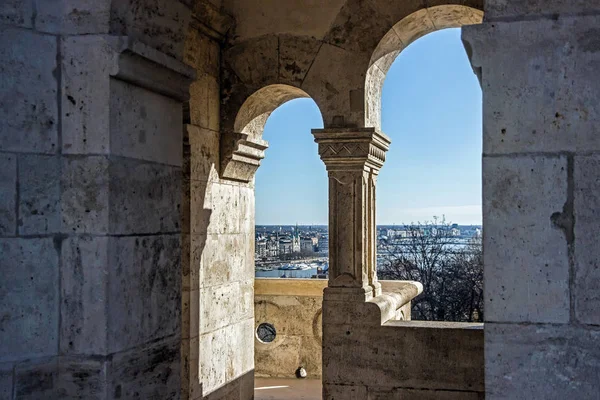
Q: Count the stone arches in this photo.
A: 2